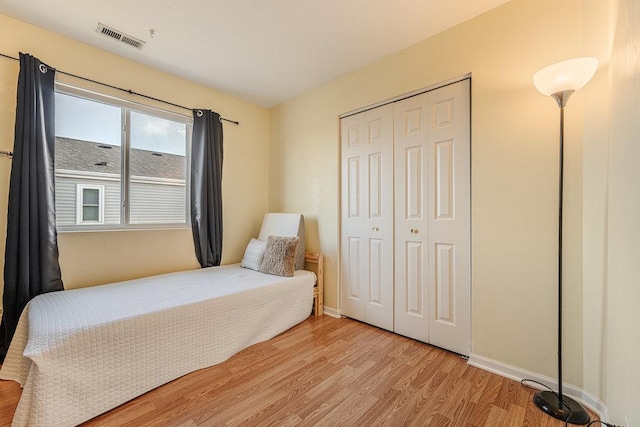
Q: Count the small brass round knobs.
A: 2